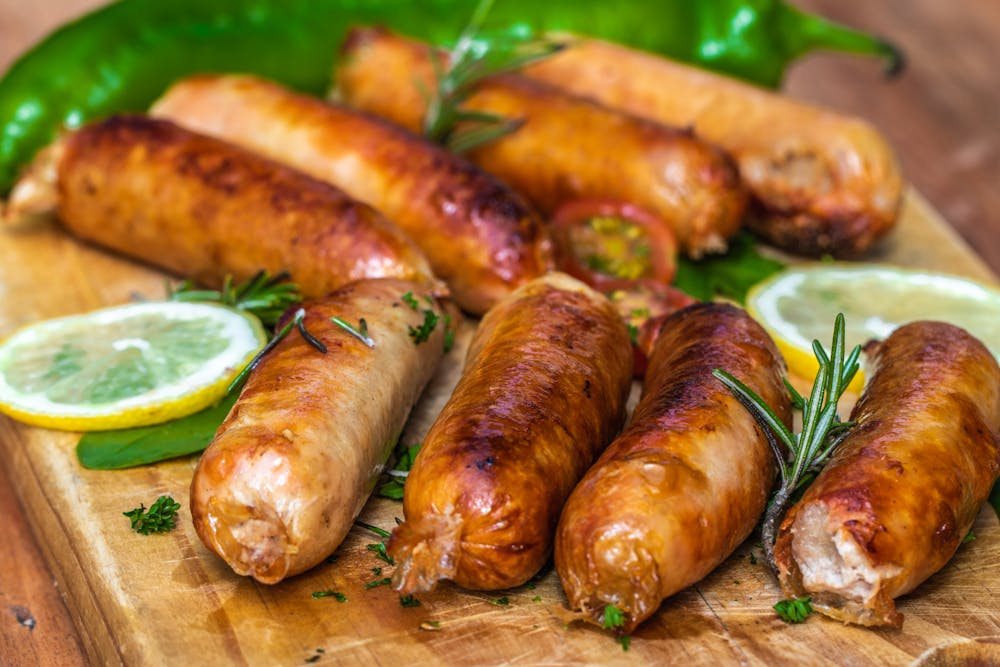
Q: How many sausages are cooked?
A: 8